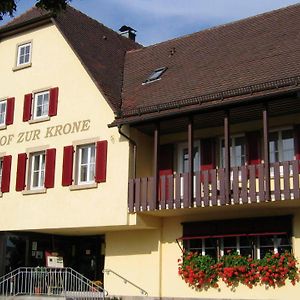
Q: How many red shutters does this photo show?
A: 12